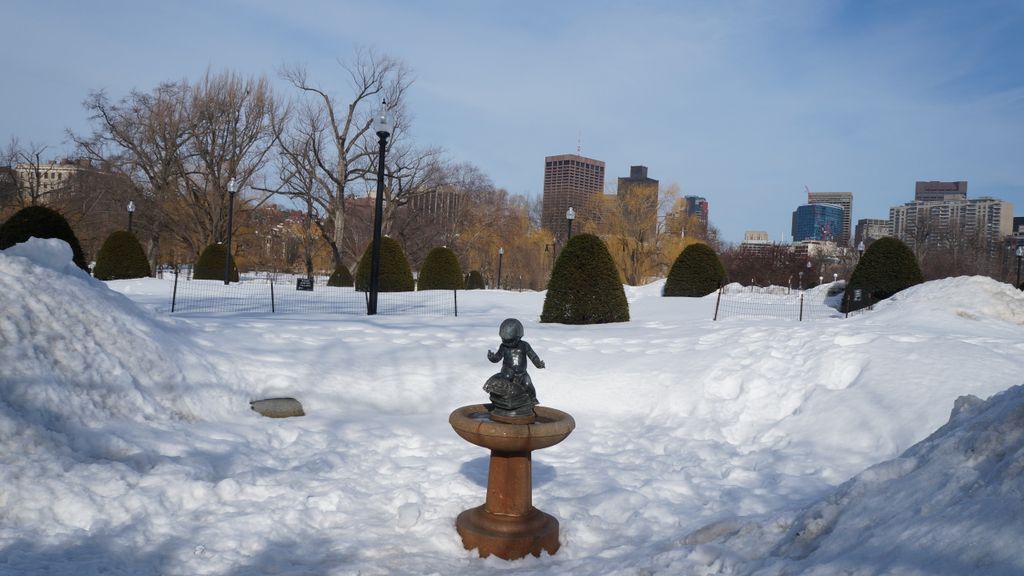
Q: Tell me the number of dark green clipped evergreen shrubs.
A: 10